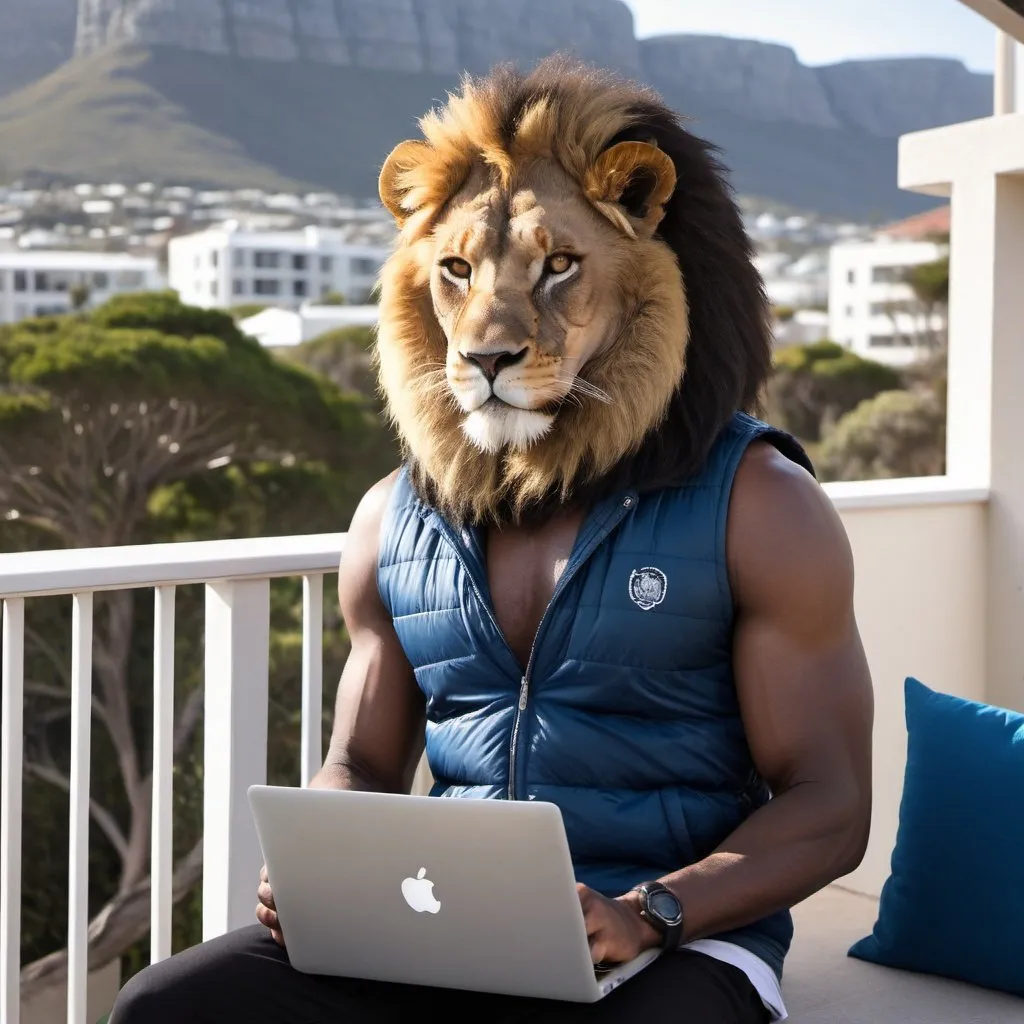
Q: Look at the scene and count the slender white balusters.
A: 4